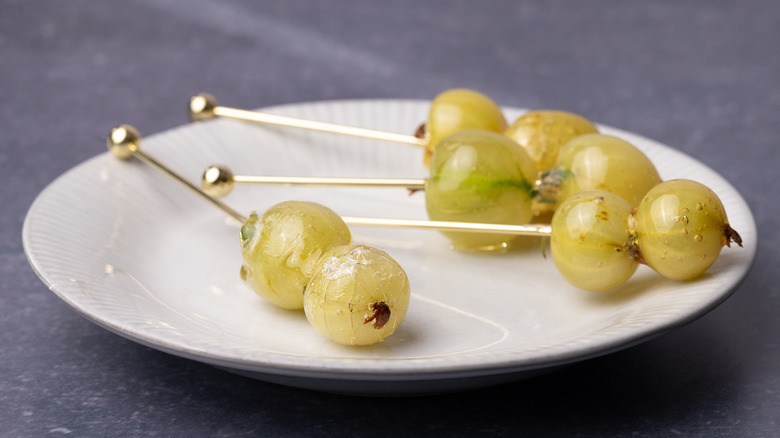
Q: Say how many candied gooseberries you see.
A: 8